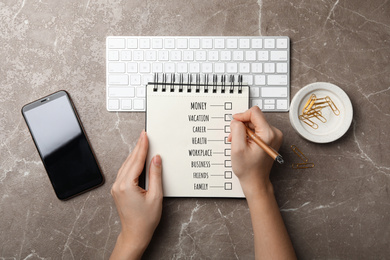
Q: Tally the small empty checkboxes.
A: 8